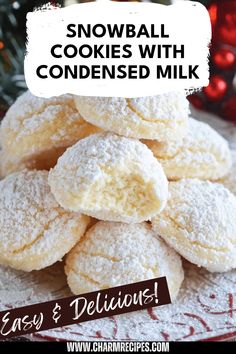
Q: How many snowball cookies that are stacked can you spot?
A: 7